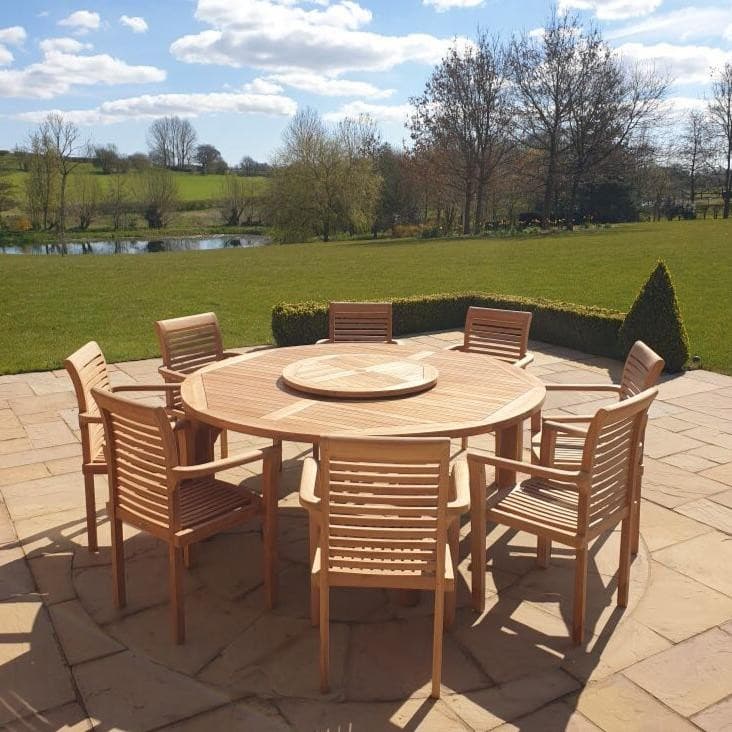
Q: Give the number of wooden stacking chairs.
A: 8